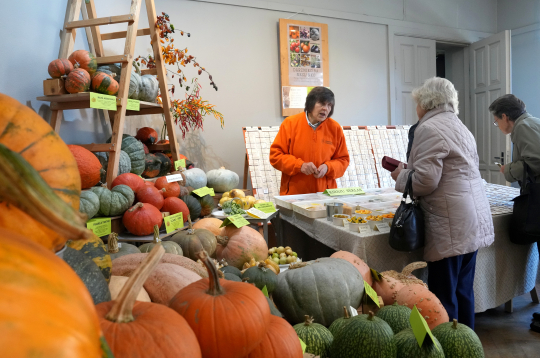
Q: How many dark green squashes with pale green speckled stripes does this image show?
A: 6